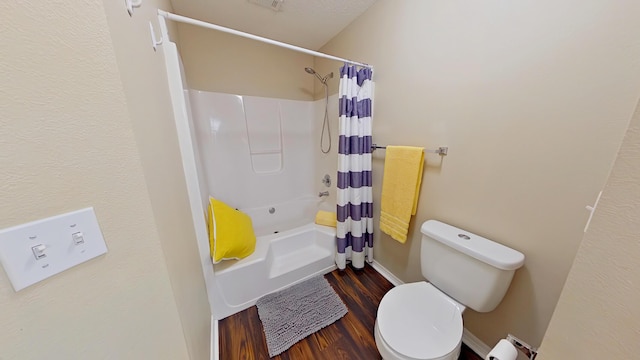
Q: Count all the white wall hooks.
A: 2